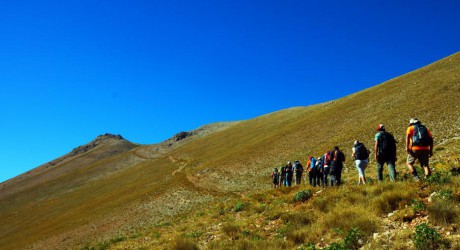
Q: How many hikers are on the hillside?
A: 11